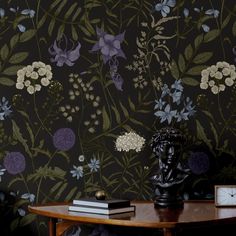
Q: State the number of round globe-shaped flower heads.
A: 3